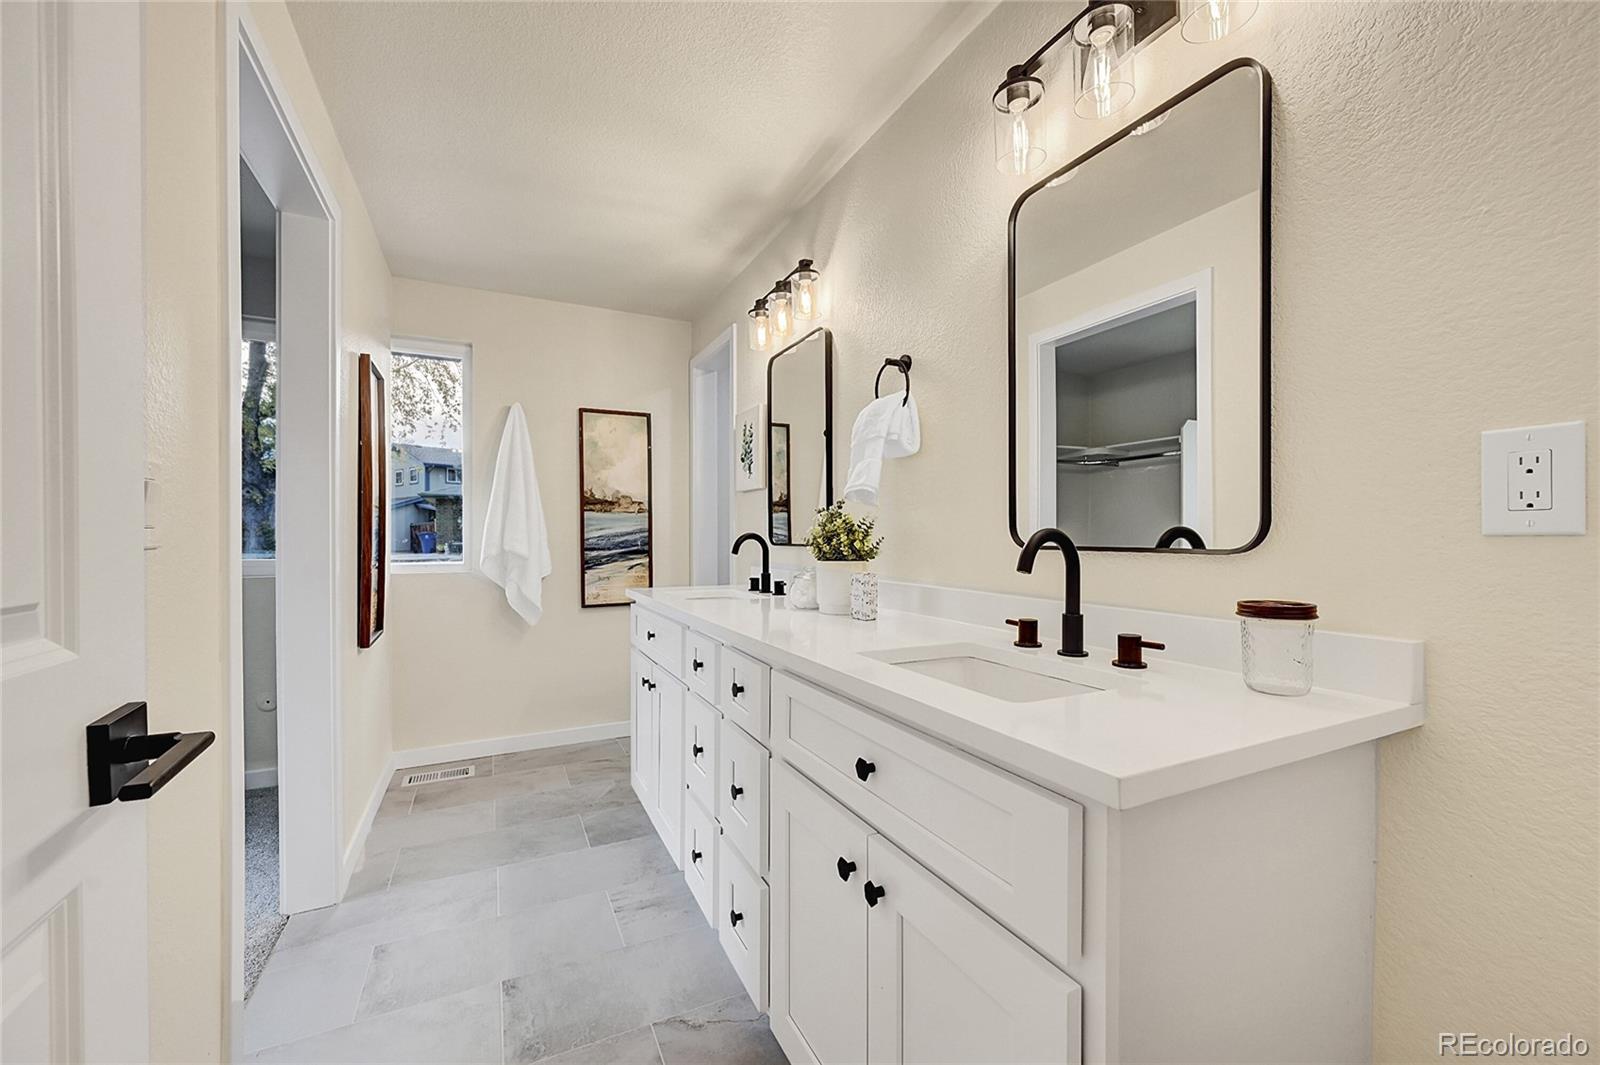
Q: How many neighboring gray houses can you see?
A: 1